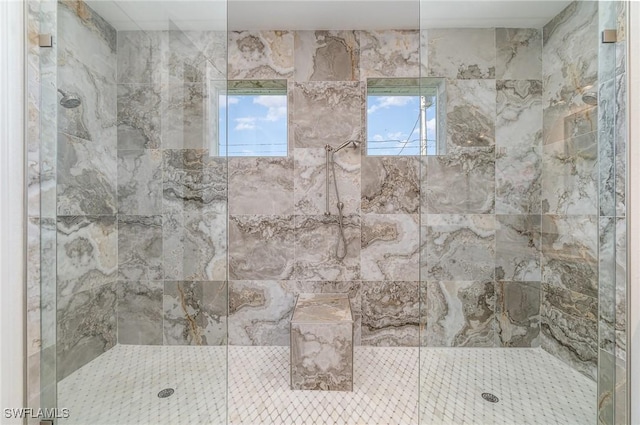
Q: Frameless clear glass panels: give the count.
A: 2